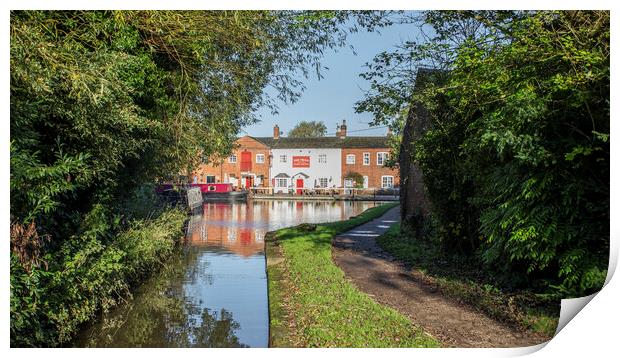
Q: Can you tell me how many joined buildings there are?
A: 3